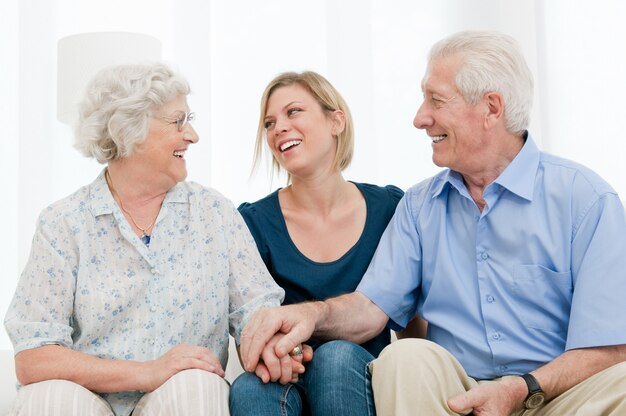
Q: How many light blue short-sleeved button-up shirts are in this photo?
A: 1